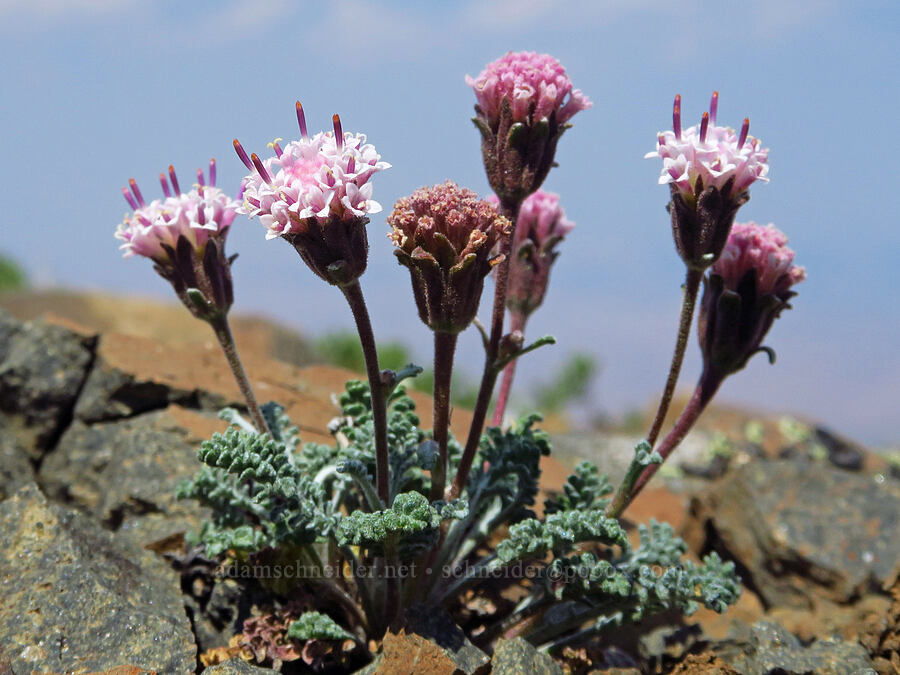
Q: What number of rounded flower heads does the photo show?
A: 7